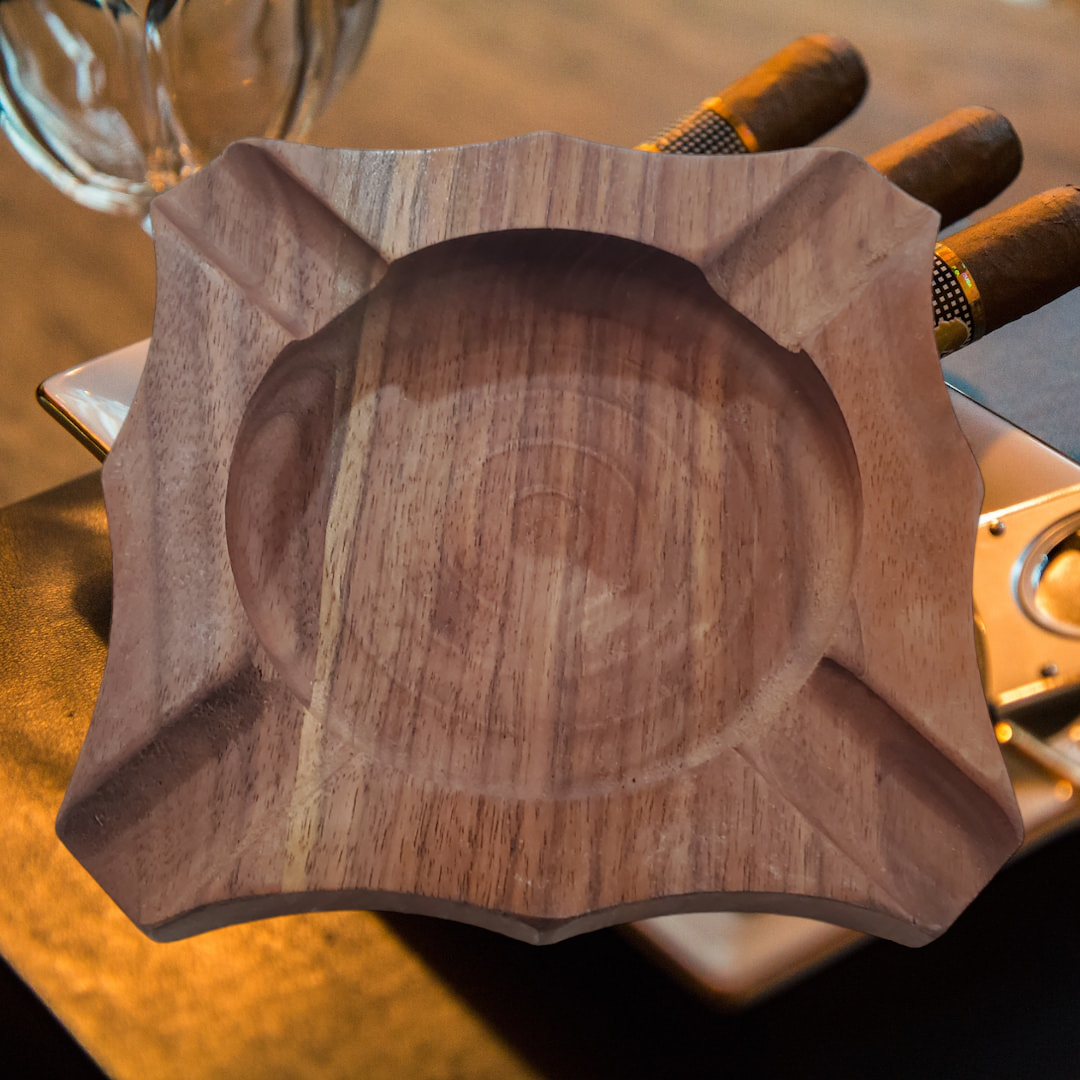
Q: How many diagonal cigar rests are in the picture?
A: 4